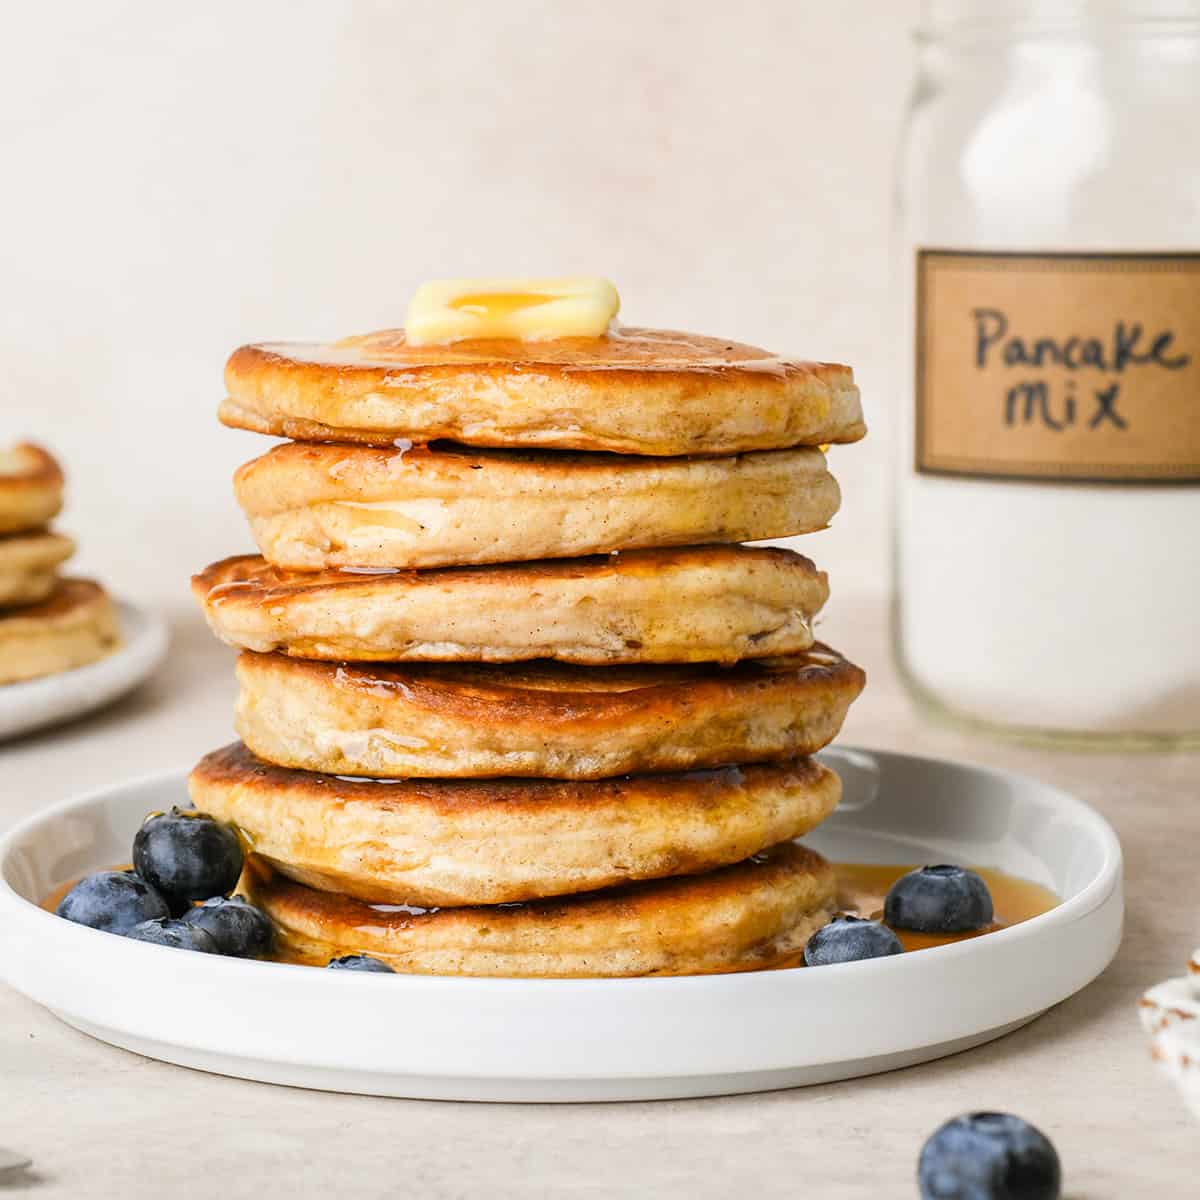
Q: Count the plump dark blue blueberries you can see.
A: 8